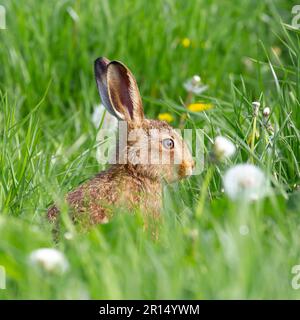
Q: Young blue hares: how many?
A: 0